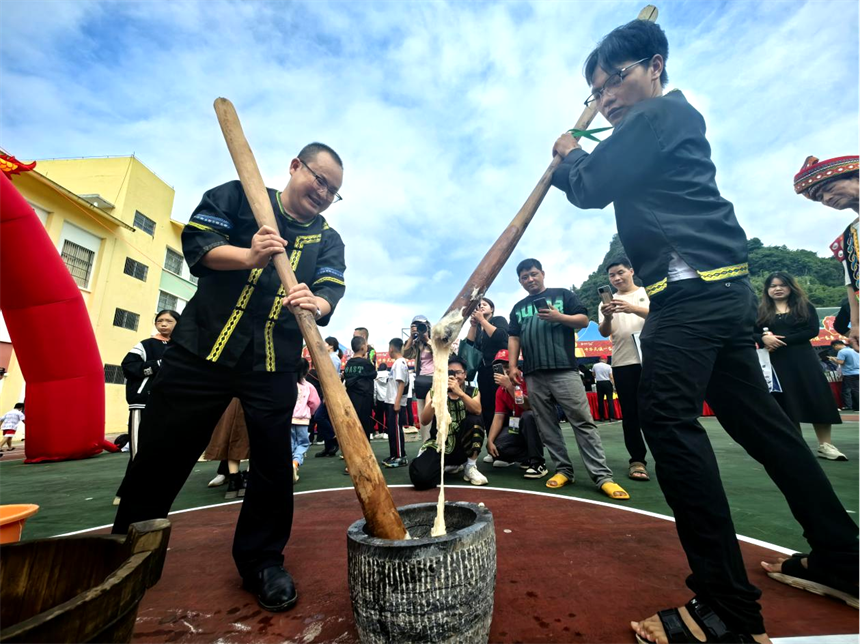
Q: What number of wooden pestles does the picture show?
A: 2